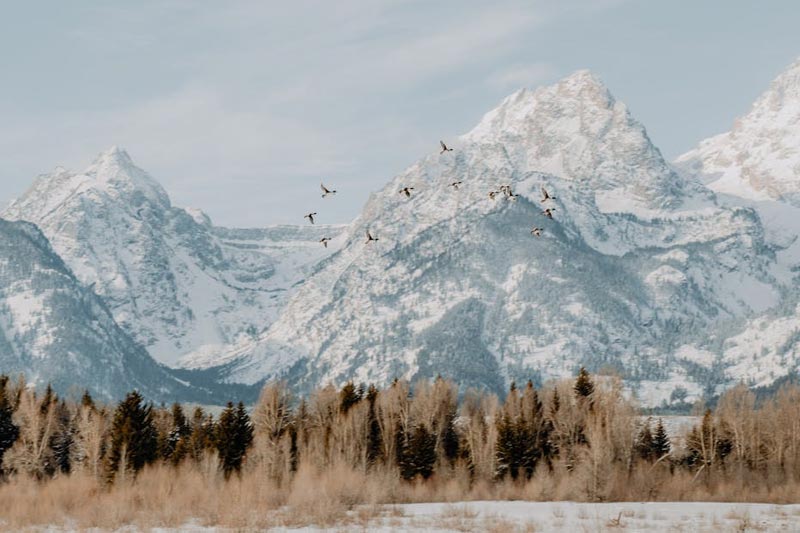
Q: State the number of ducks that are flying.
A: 13